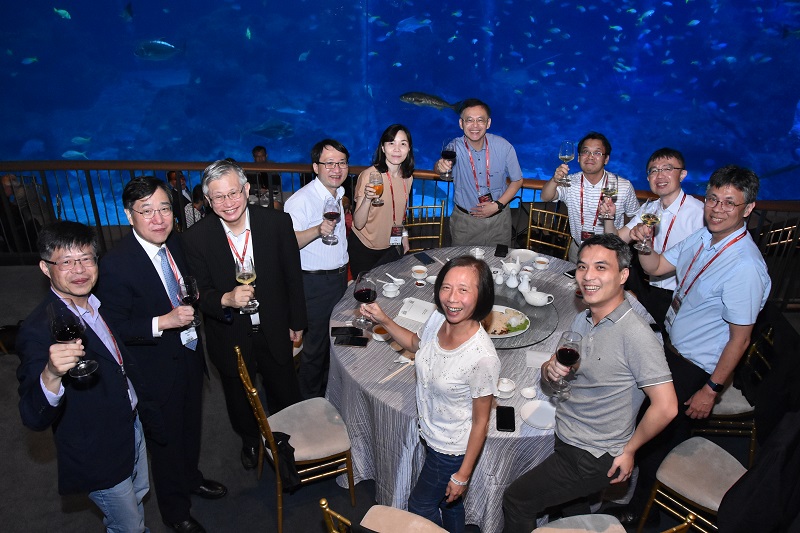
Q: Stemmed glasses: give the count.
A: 11